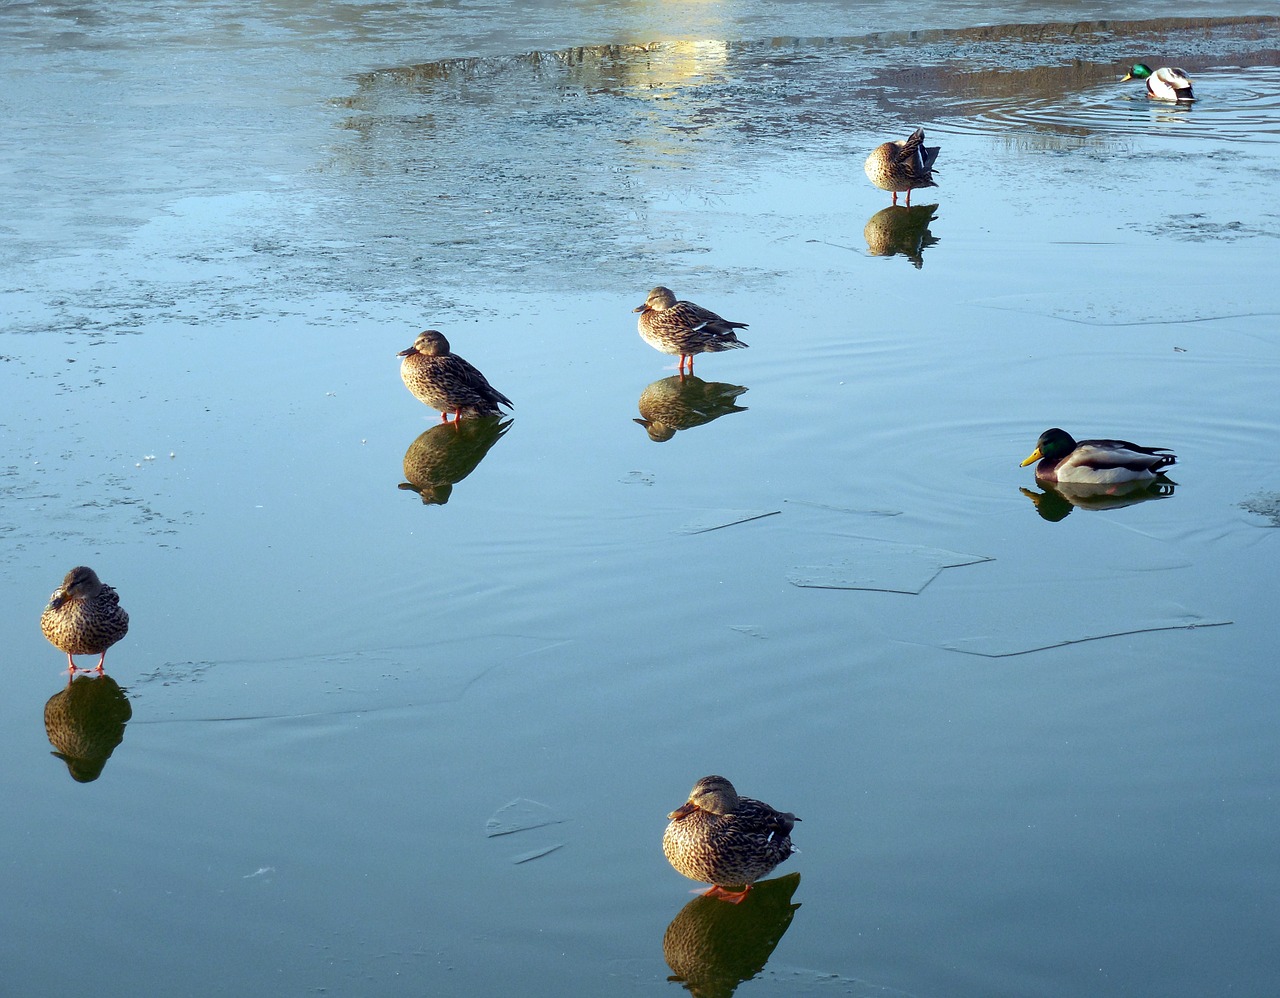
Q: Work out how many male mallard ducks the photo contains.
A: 2